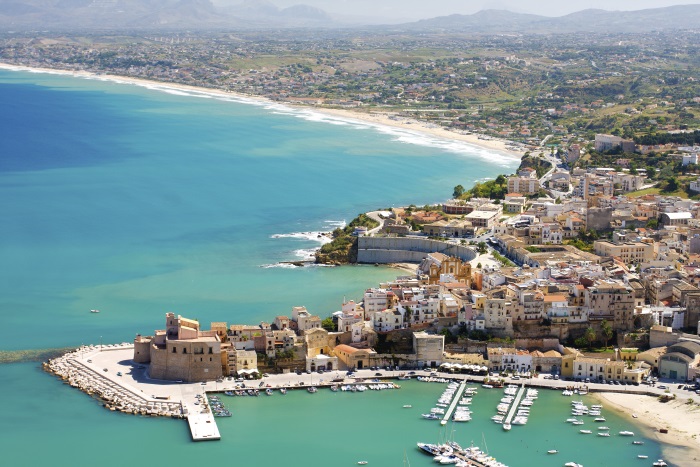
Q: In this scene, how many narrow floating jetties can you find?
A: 3